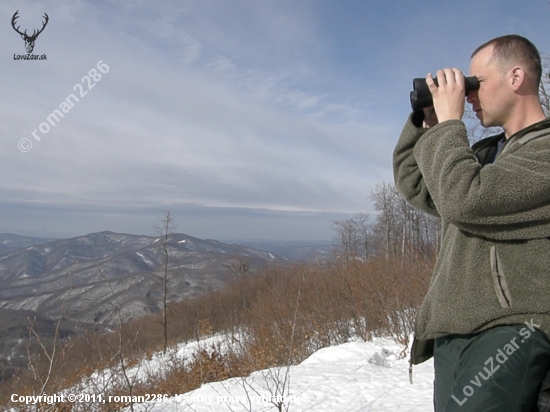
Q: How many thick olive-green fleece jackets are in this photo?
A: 1